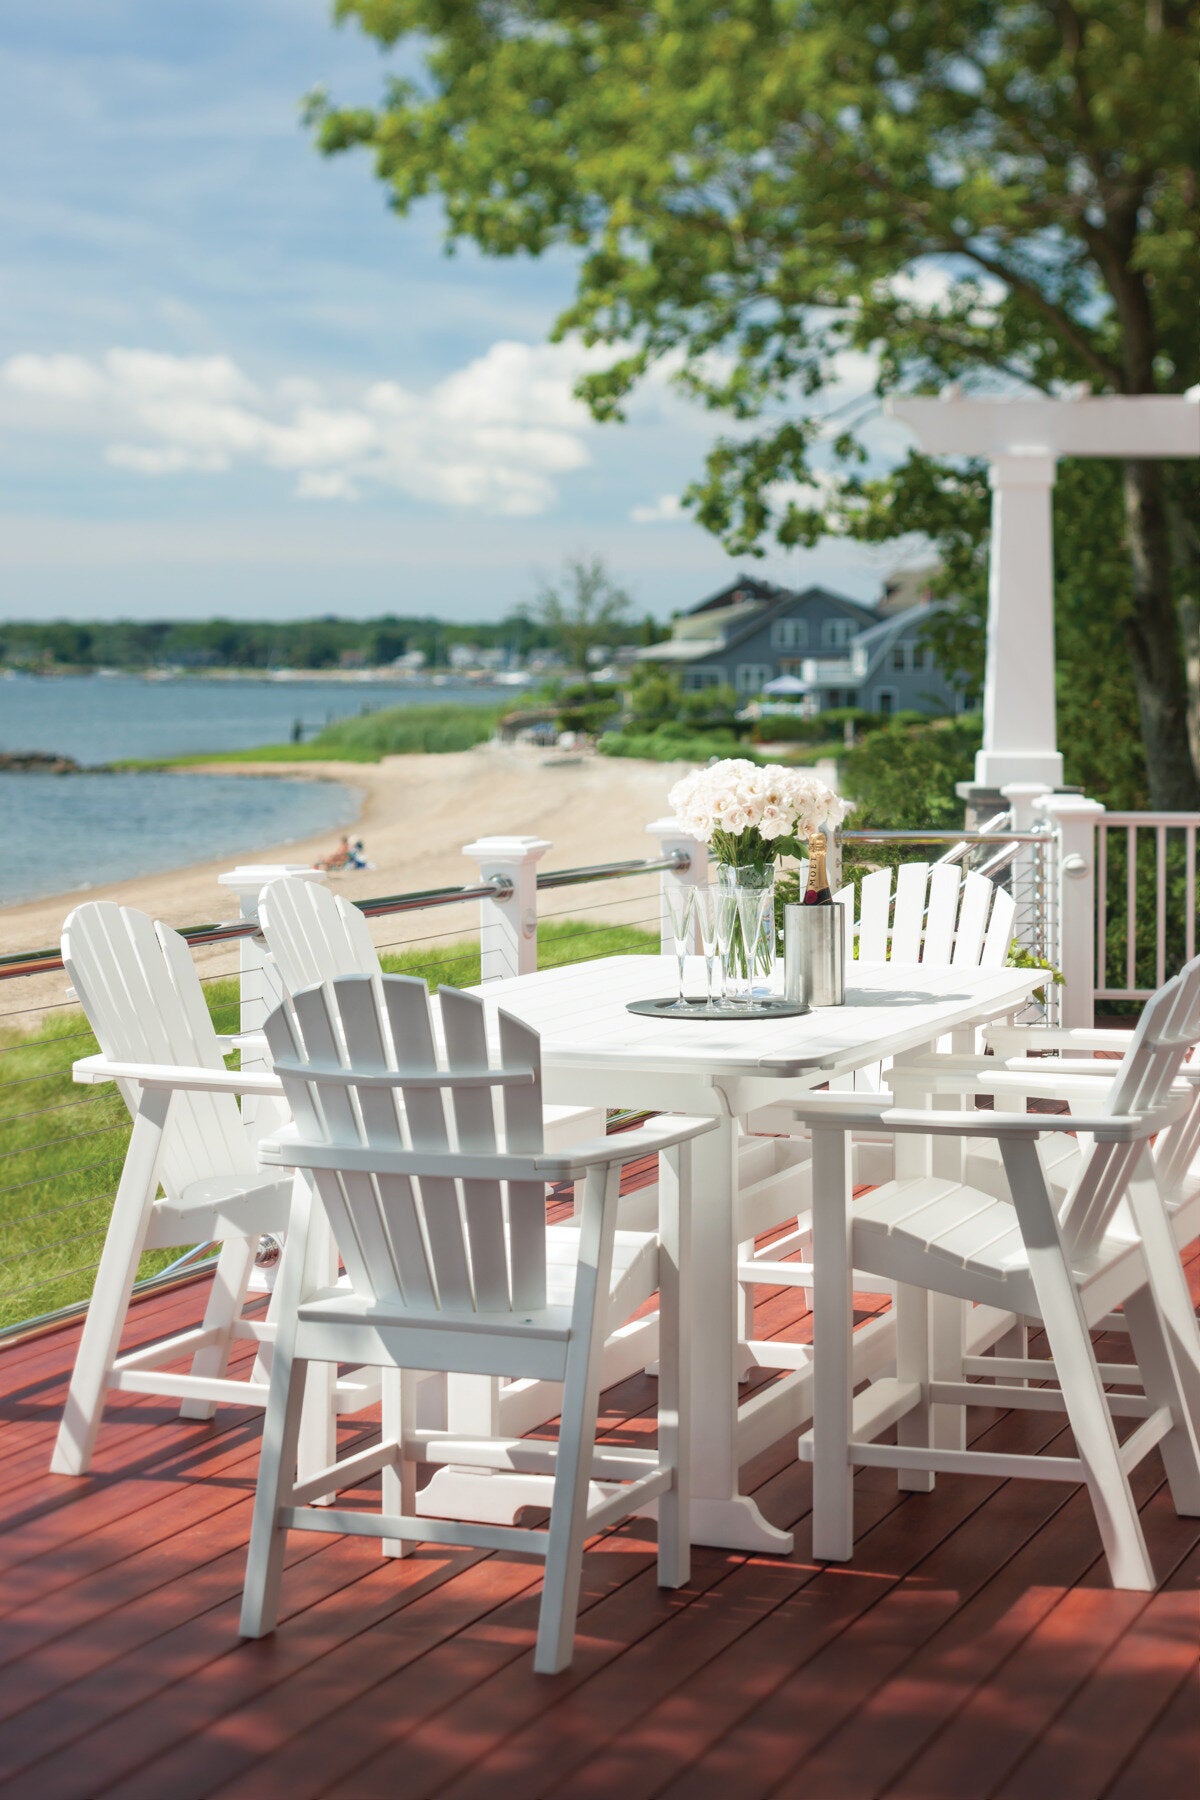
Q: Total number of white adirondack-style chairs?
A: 6